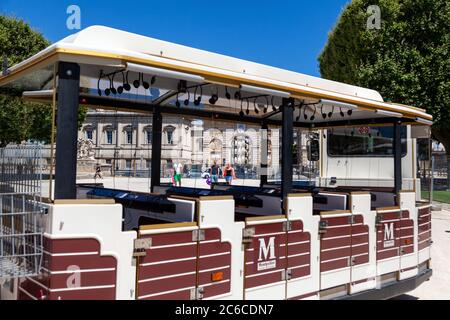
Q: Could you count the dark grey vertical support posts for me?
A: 5